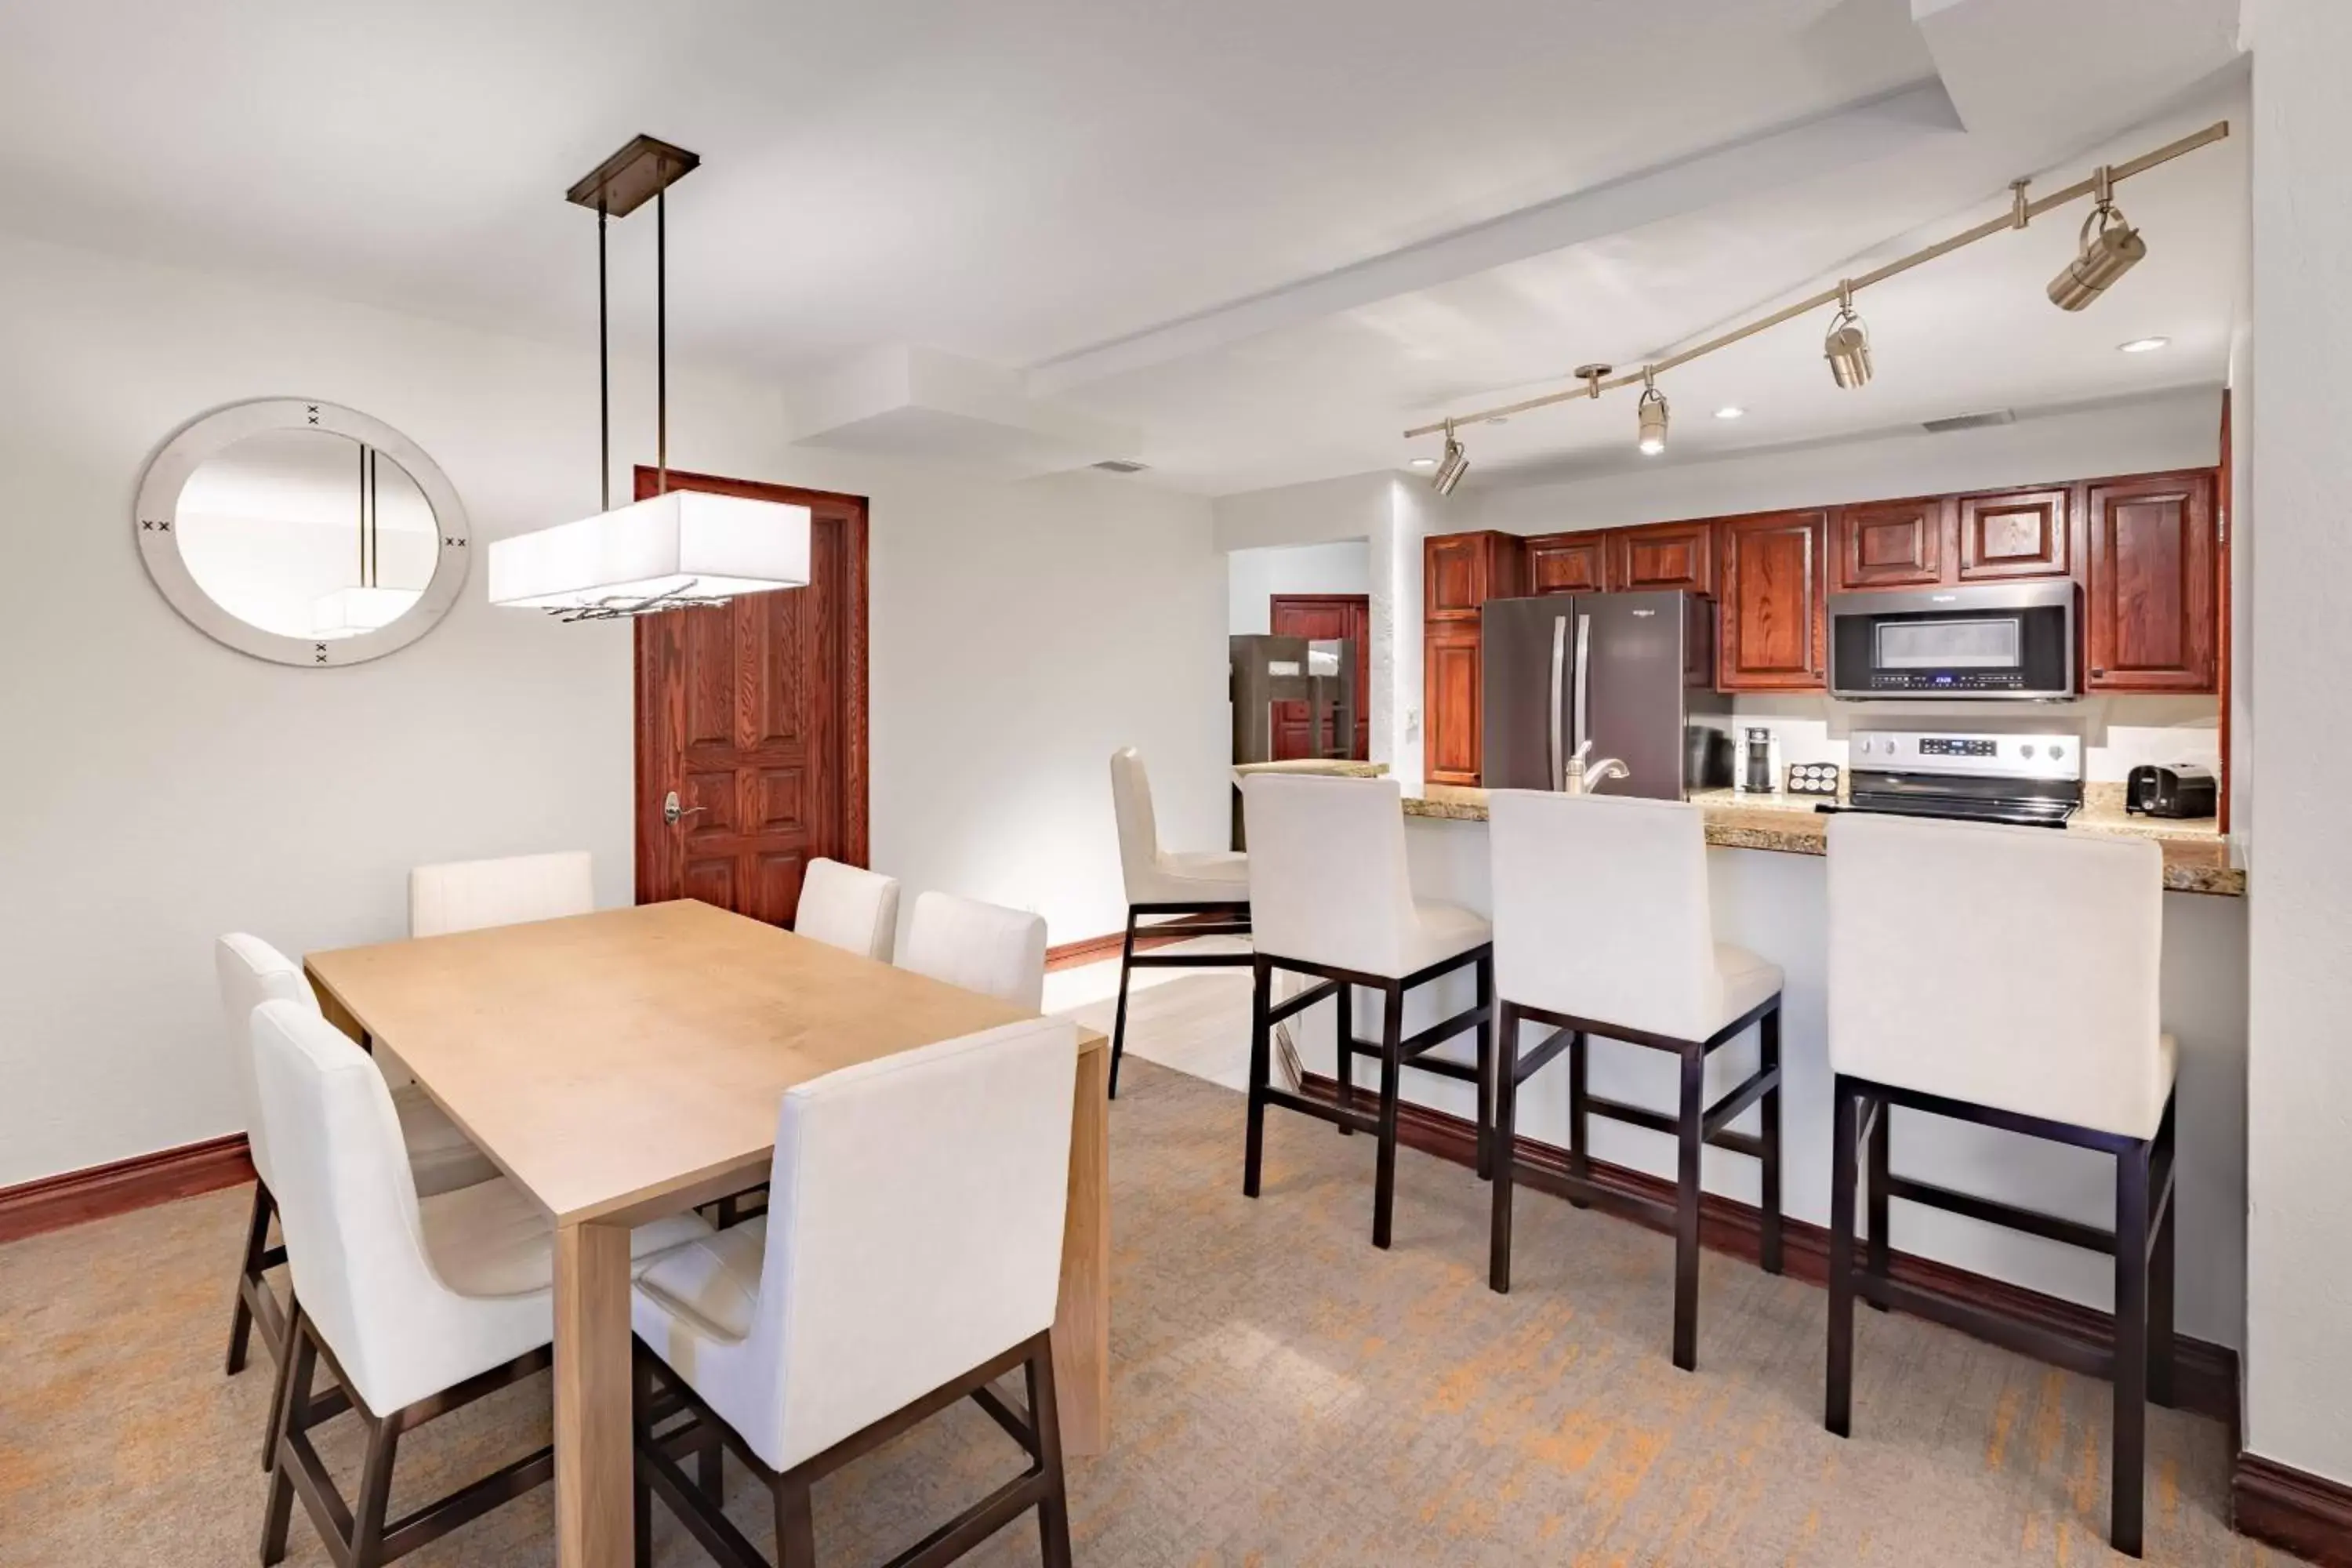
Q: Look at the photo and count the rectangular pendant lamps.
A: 1